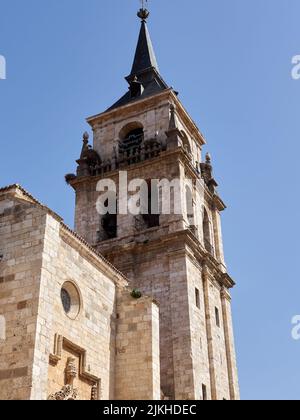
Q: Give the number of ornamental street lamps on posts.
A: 0